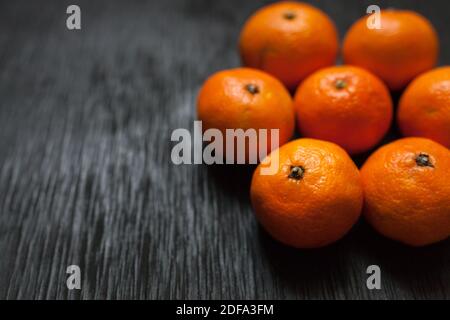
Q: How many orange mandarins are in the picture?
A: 7